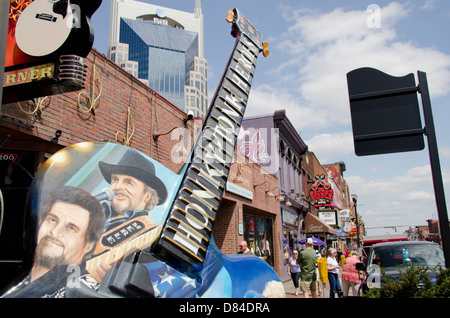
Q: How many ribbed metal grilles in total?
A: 1